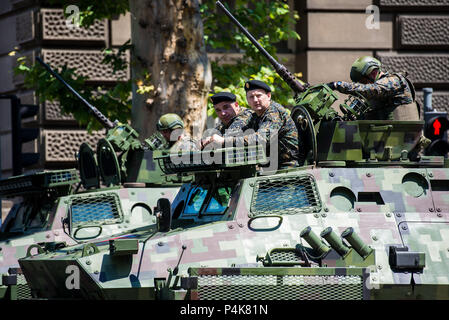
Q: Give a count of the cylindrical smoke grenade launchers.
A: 3